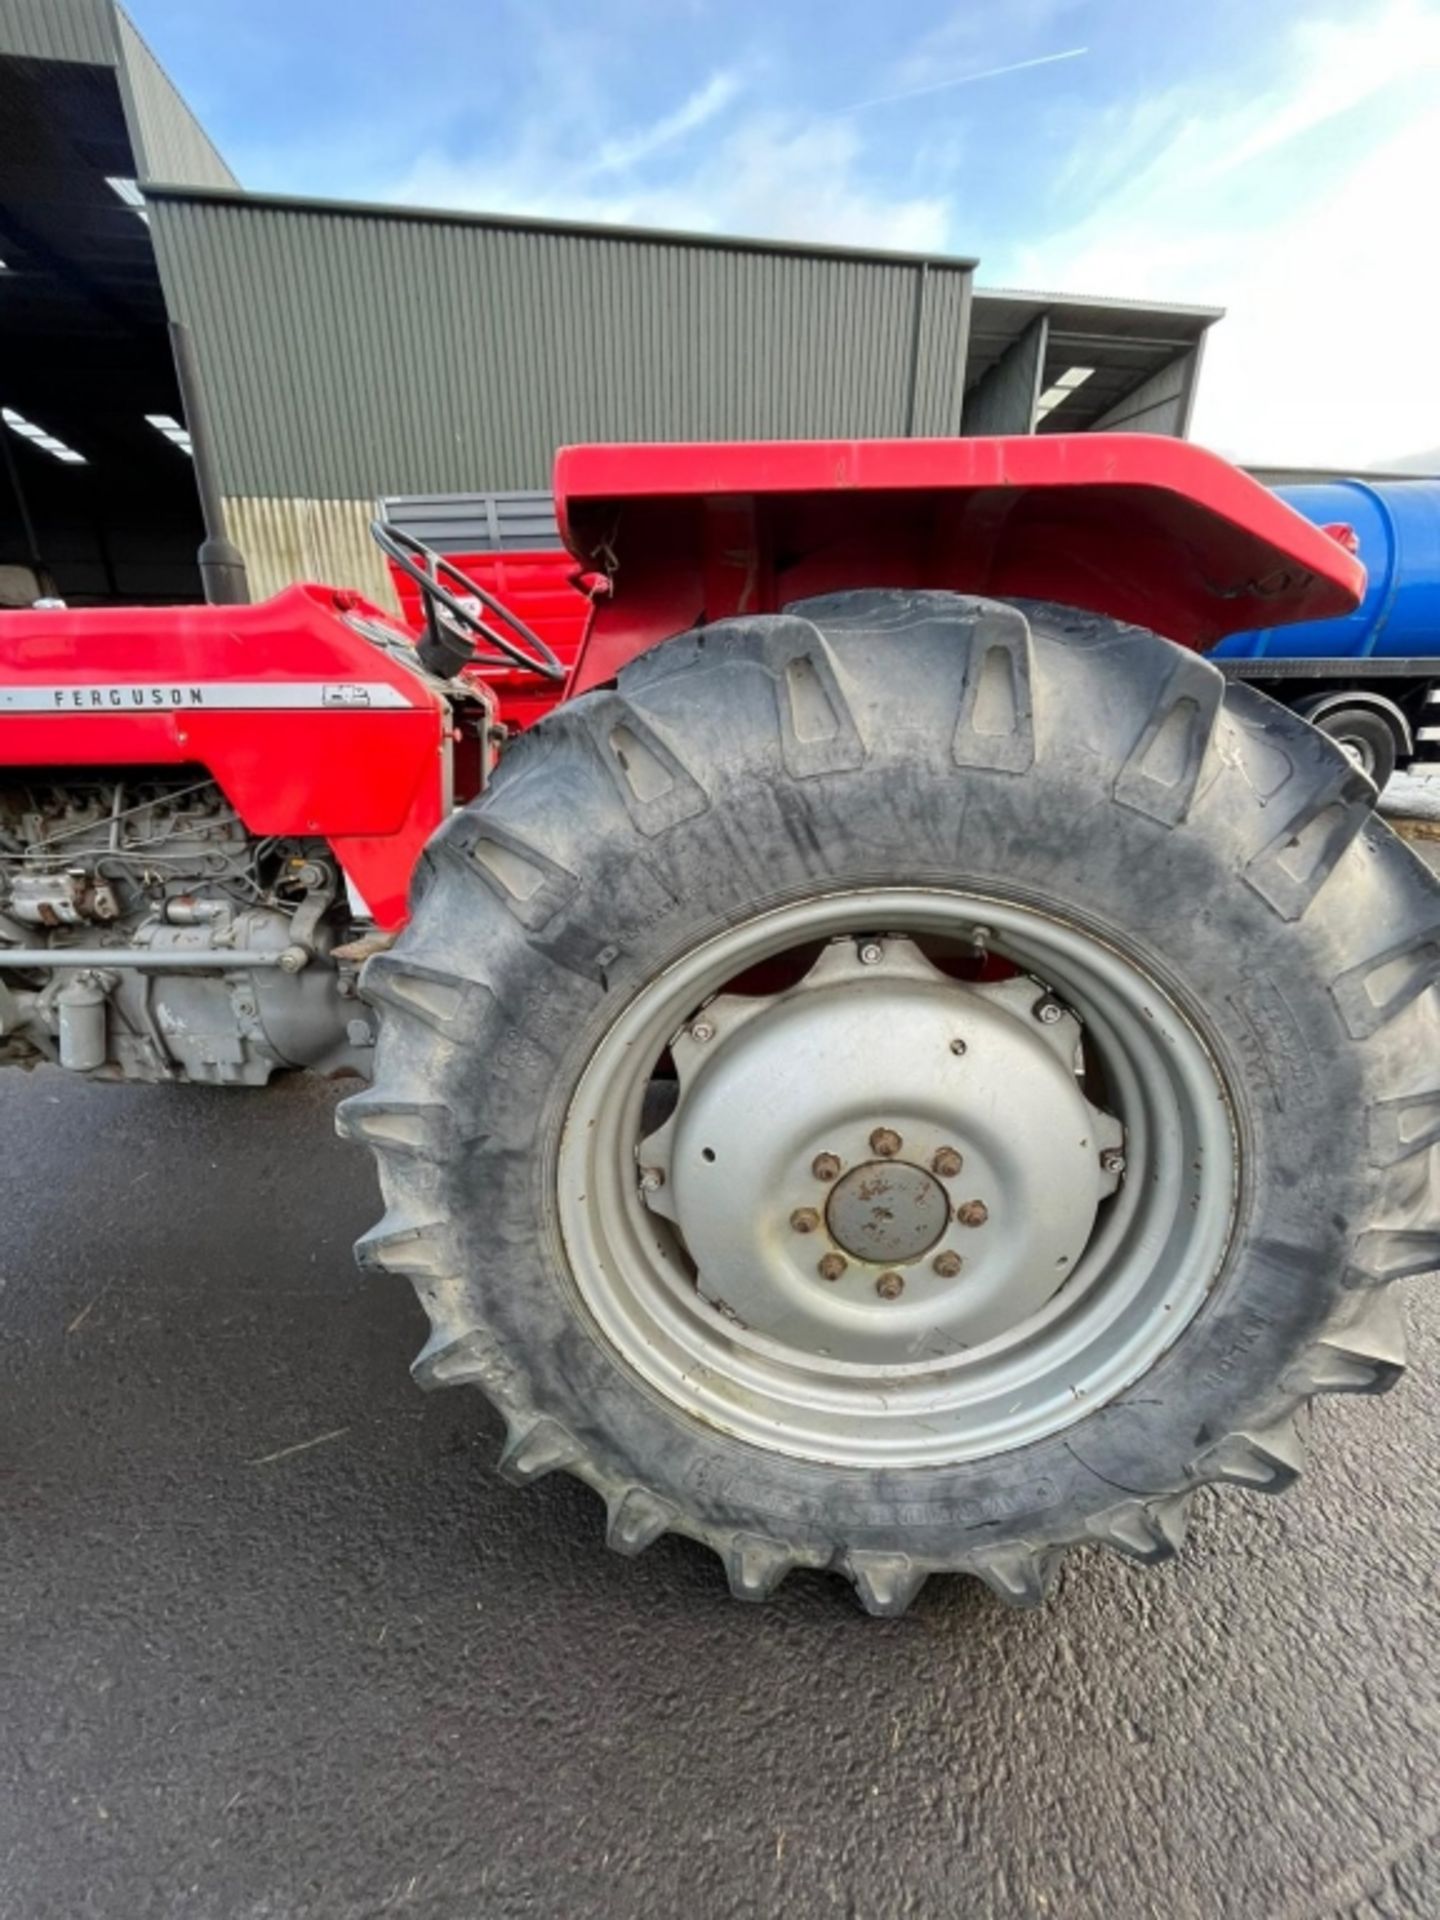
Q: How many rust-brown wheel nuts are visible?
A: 8